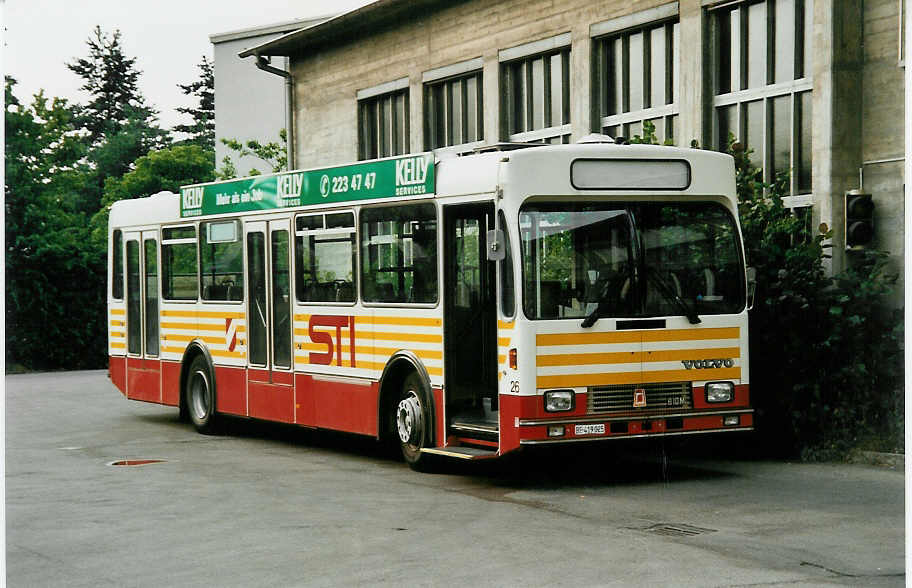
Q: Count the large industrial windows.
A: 5